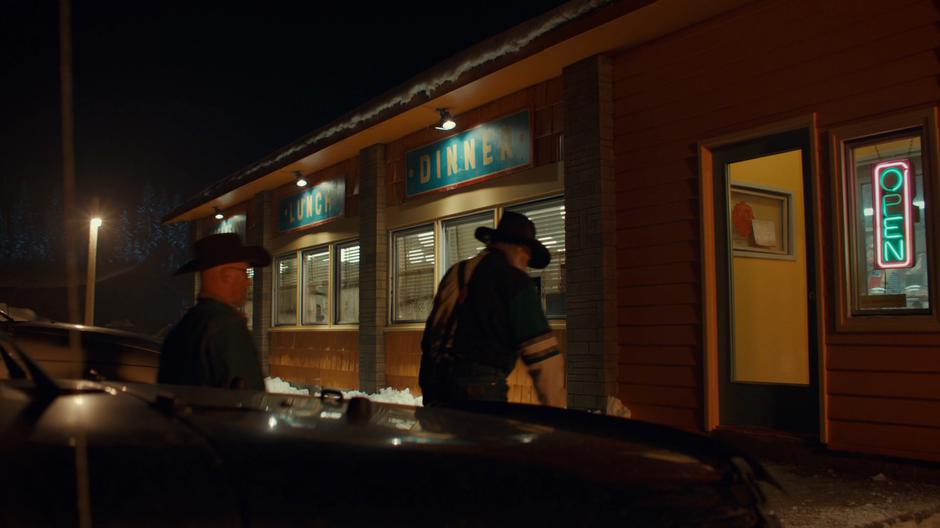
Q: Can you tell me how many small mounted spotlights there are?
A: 3